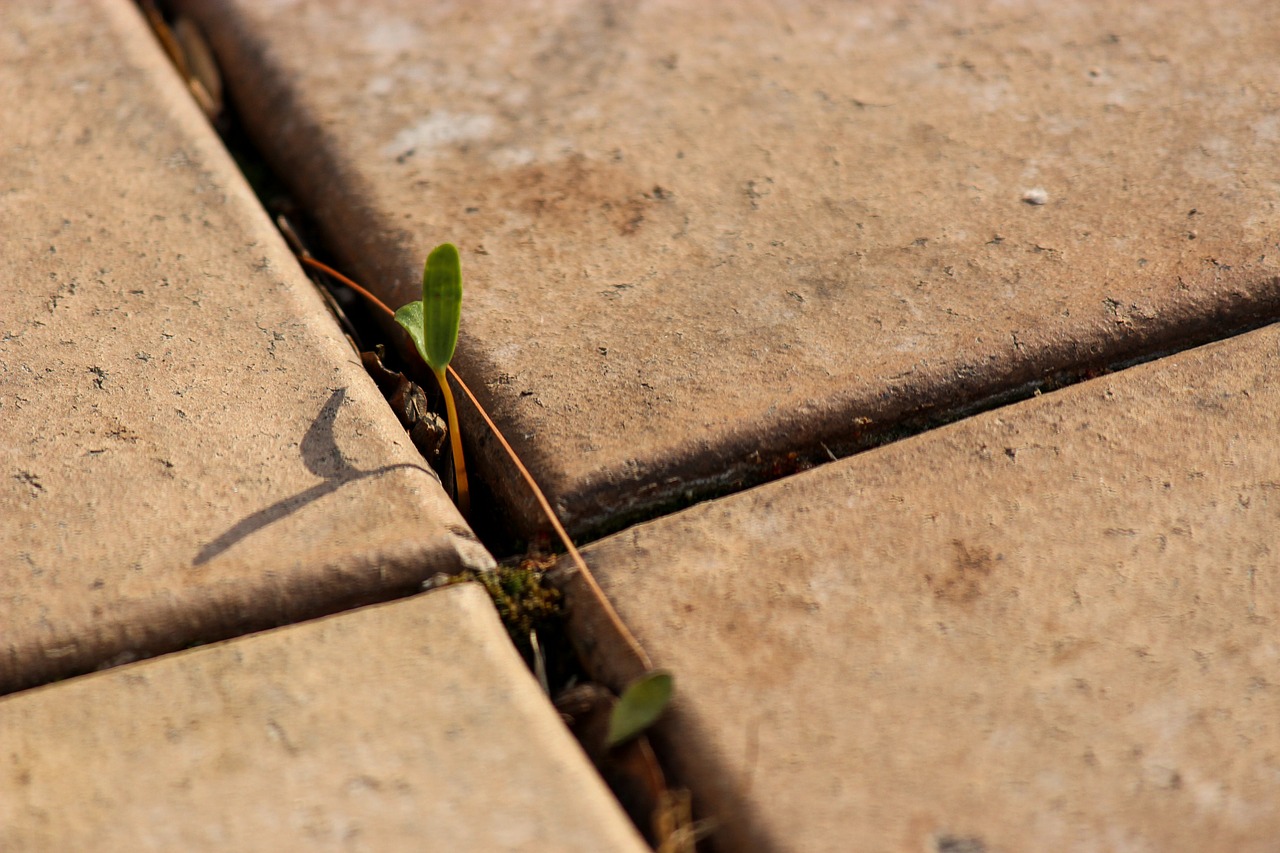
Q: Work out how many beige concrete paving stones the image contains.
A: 4